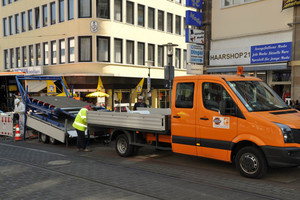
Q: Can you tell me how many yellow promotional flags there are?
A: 4